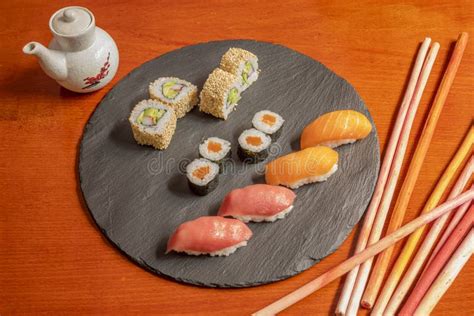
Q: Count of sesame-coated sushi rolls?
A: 4